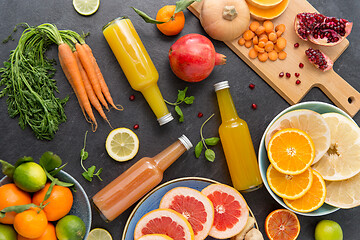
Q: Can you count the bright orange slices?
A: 3